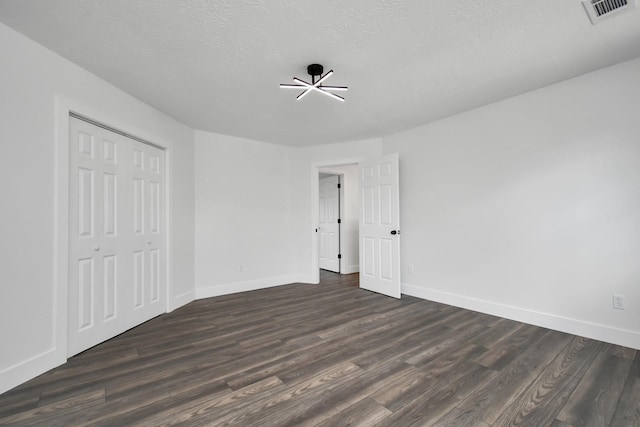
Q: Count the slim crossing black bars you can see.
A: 3